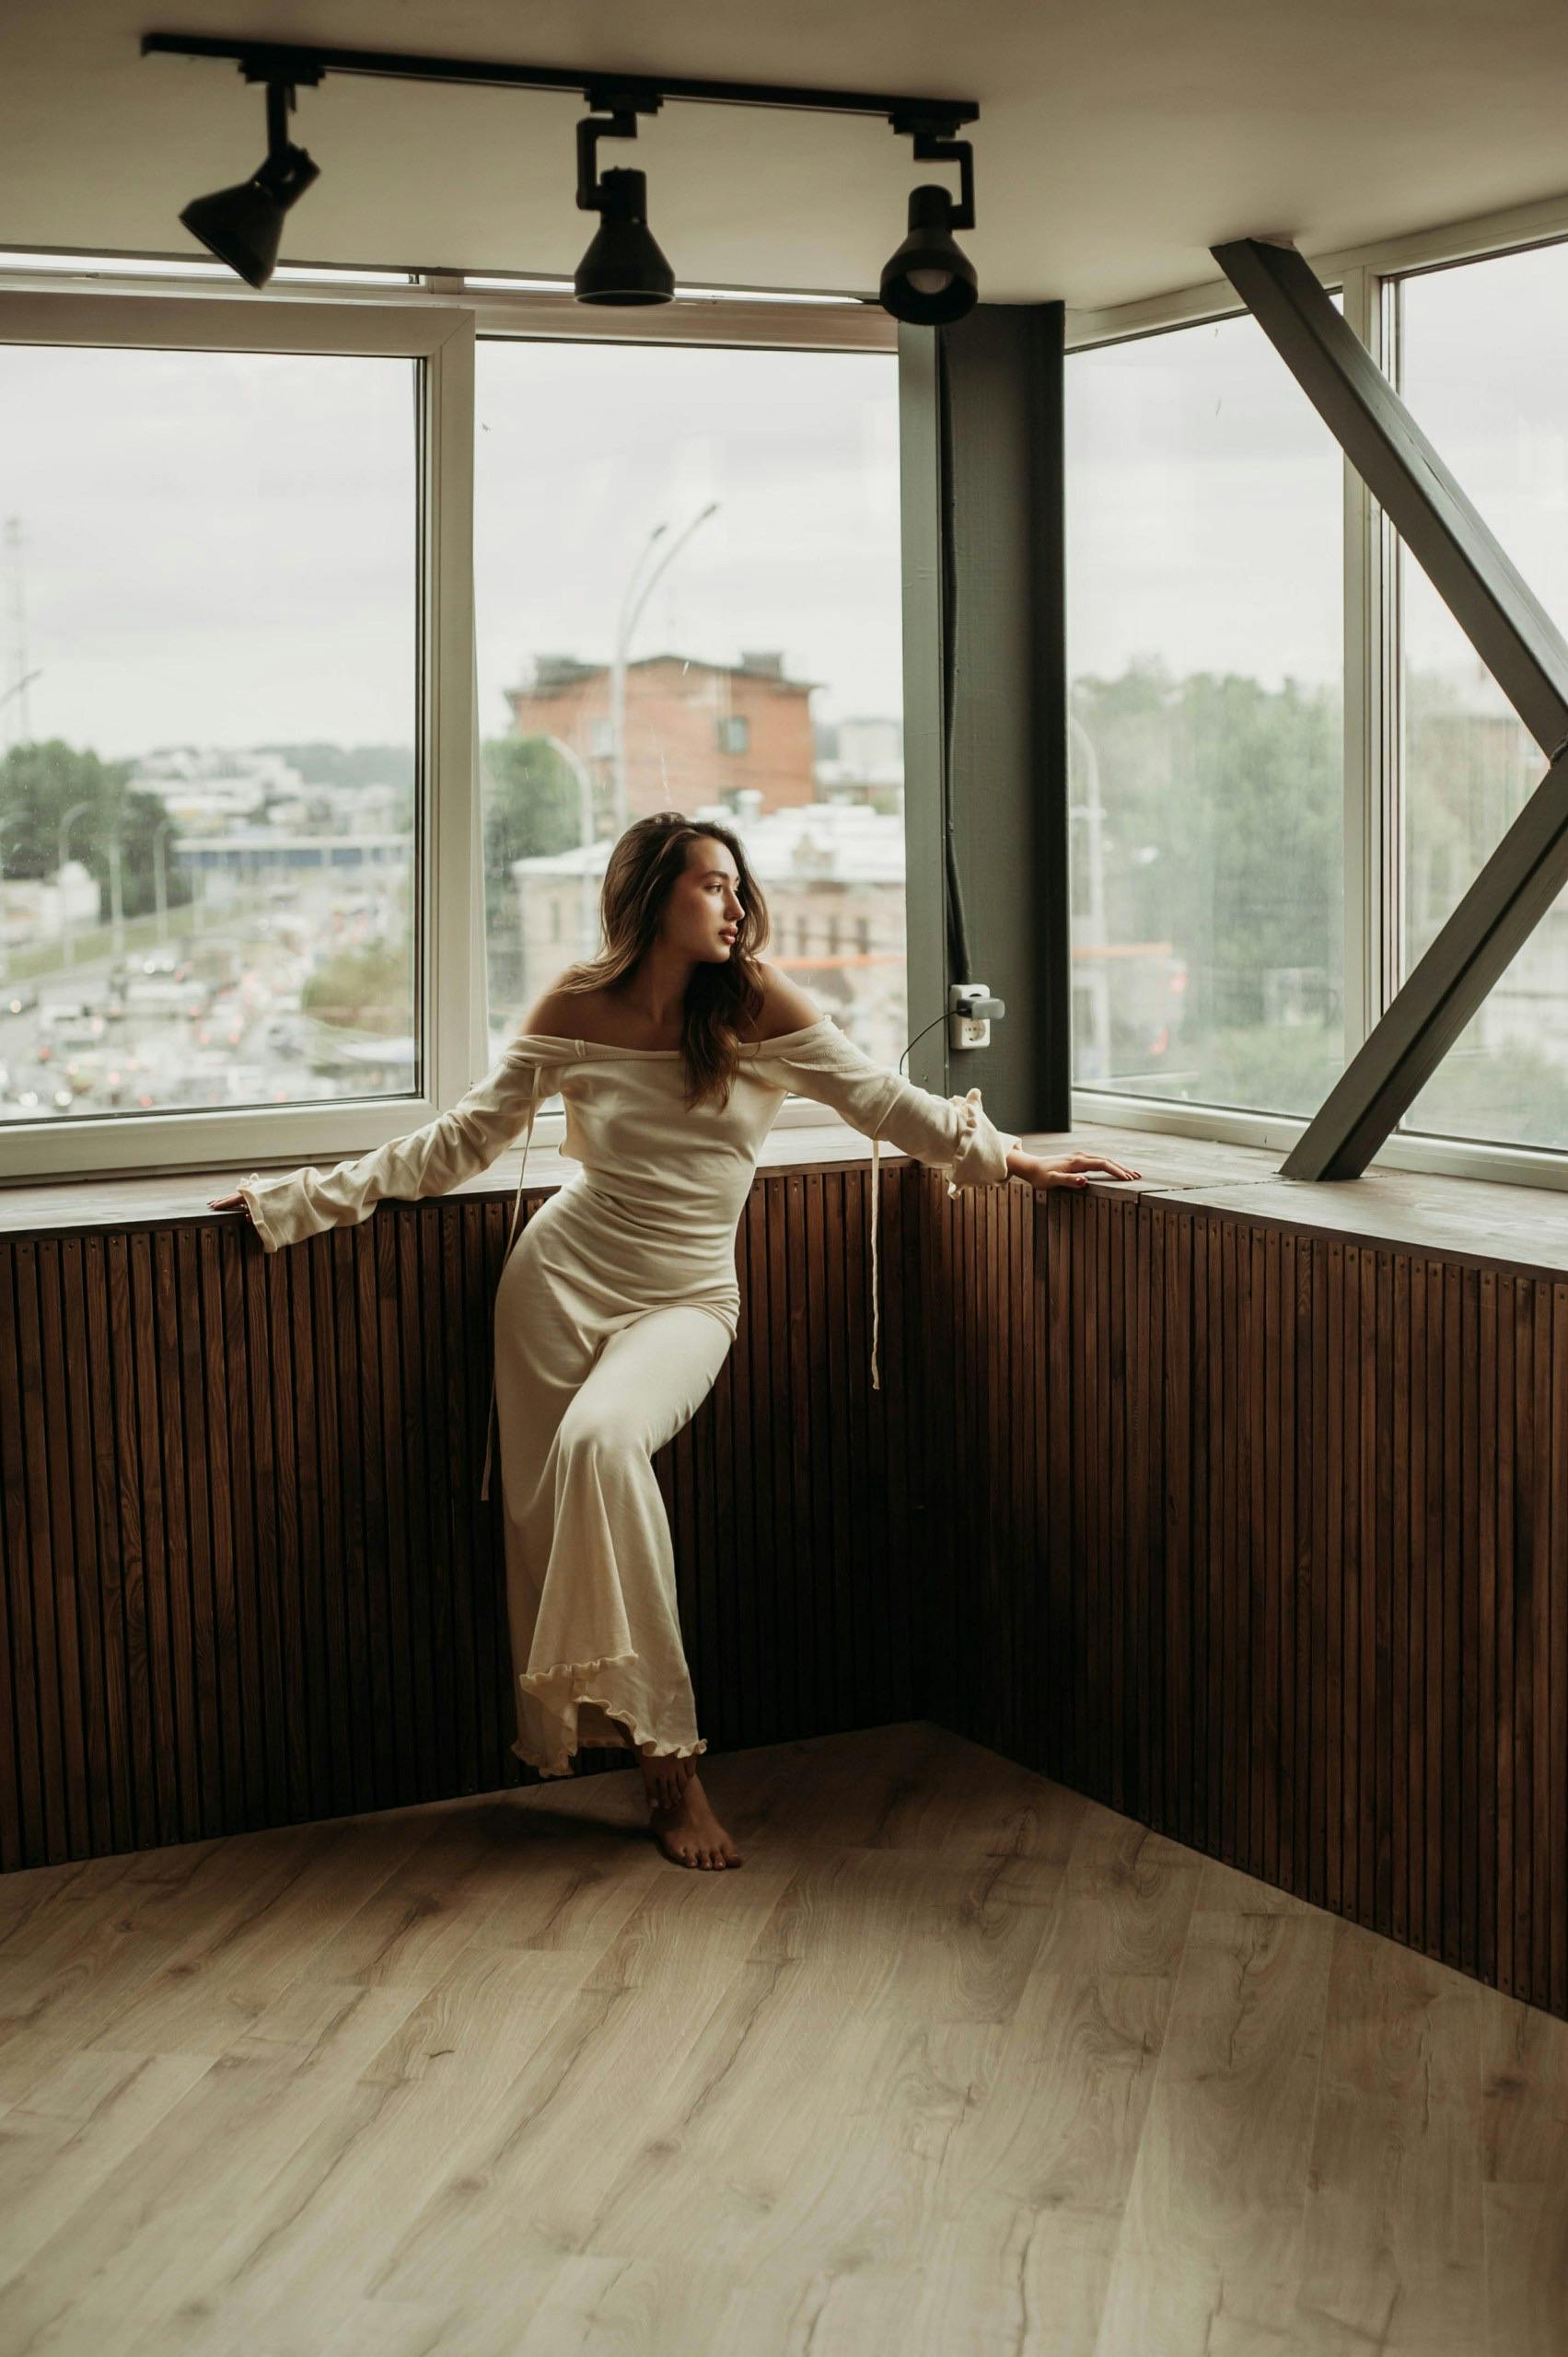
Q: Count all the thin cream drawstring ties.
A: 2